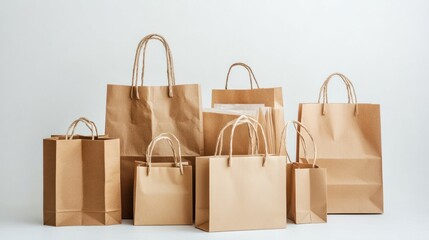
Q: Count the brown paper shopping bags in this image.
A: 7